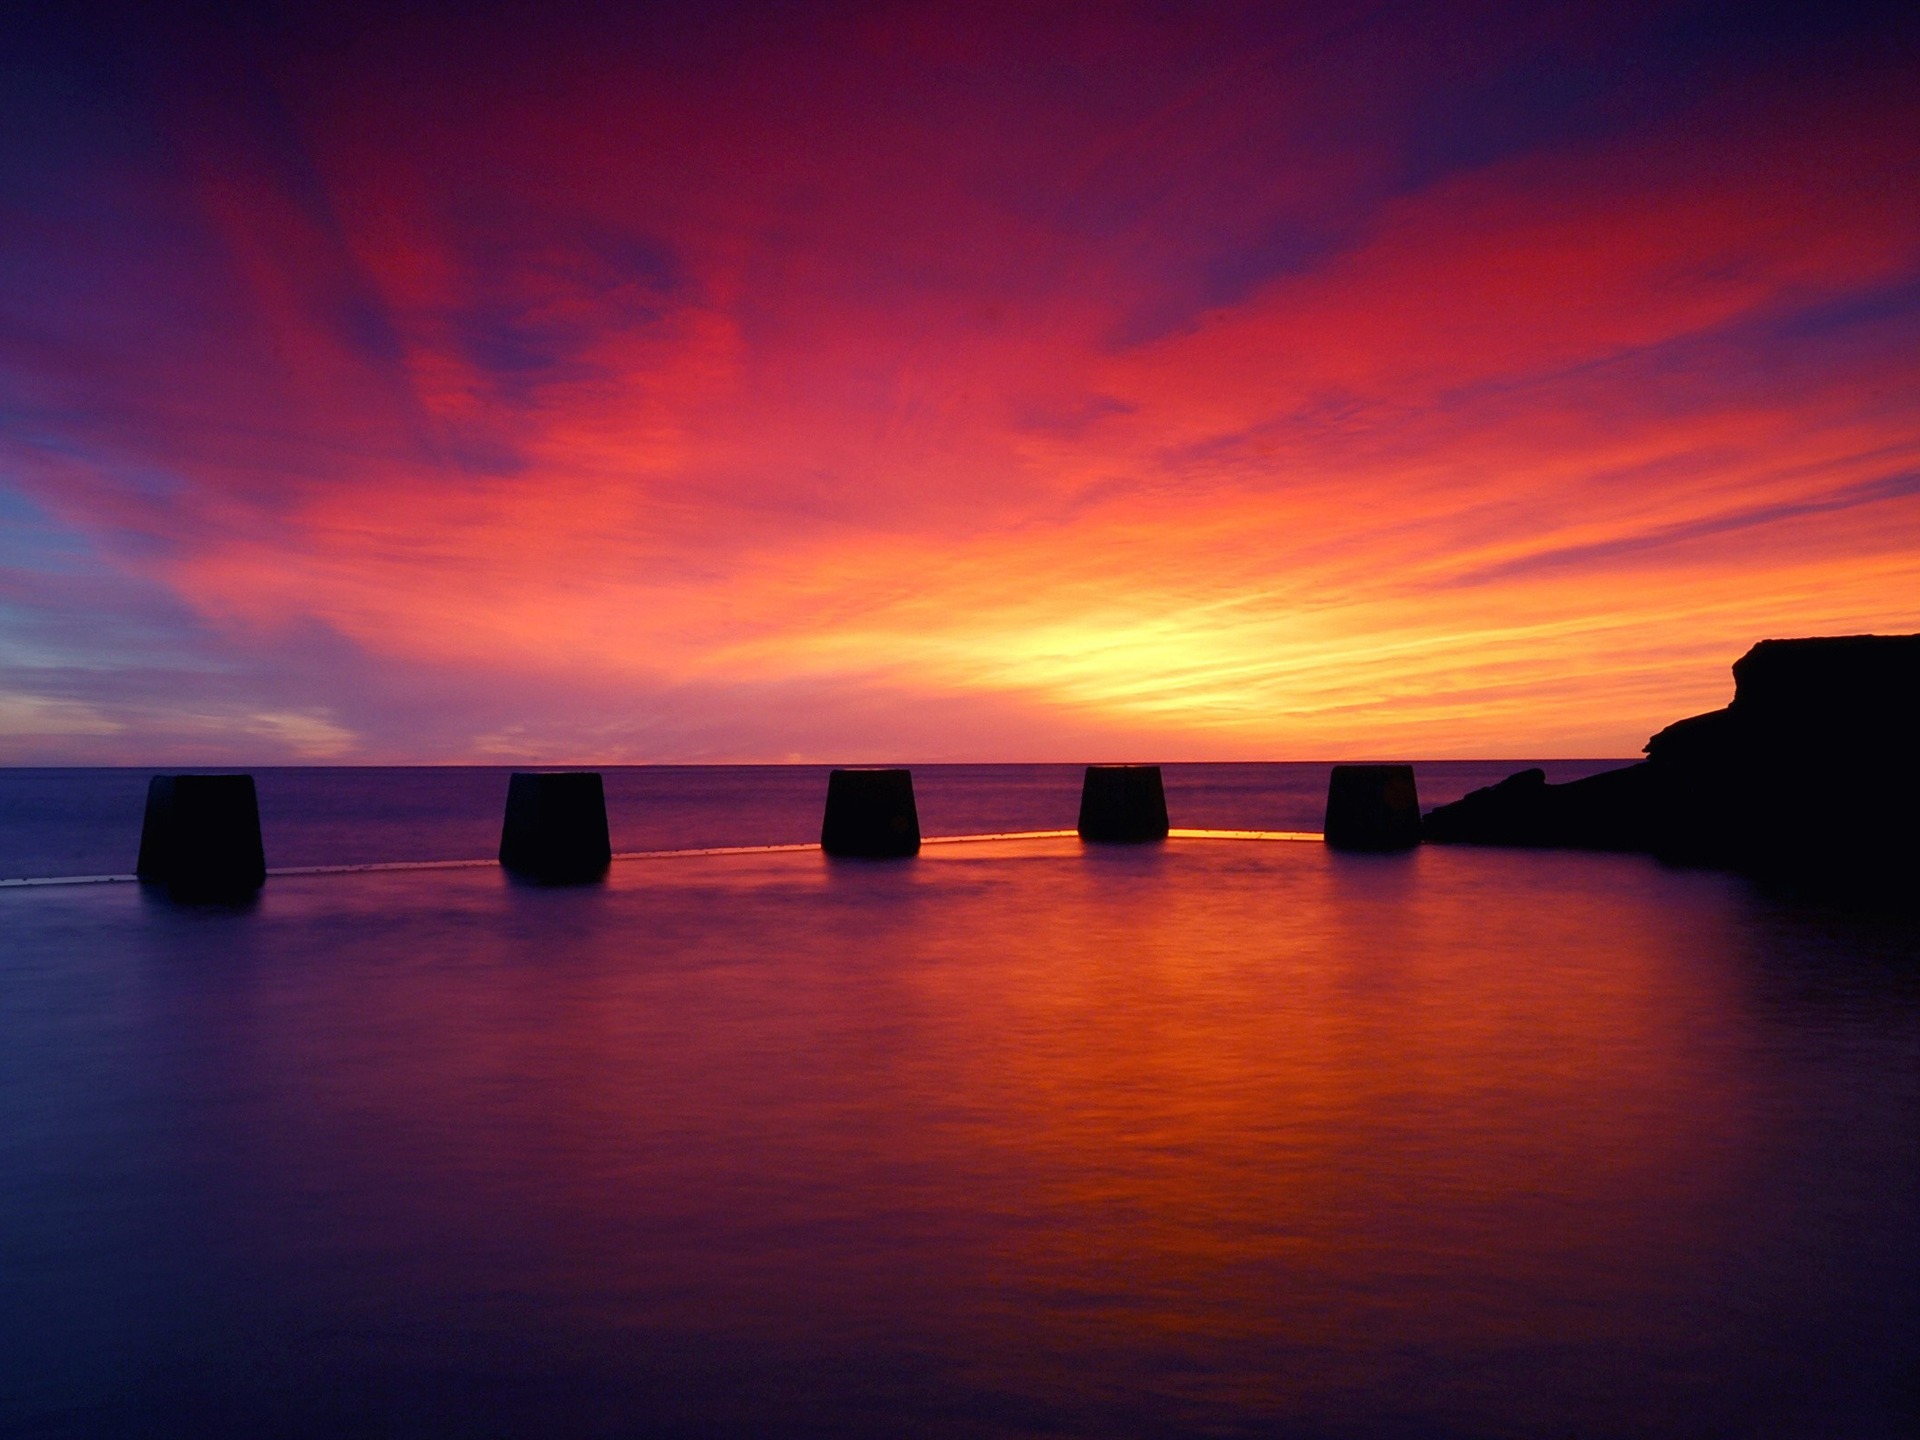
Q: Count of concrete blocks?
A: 5